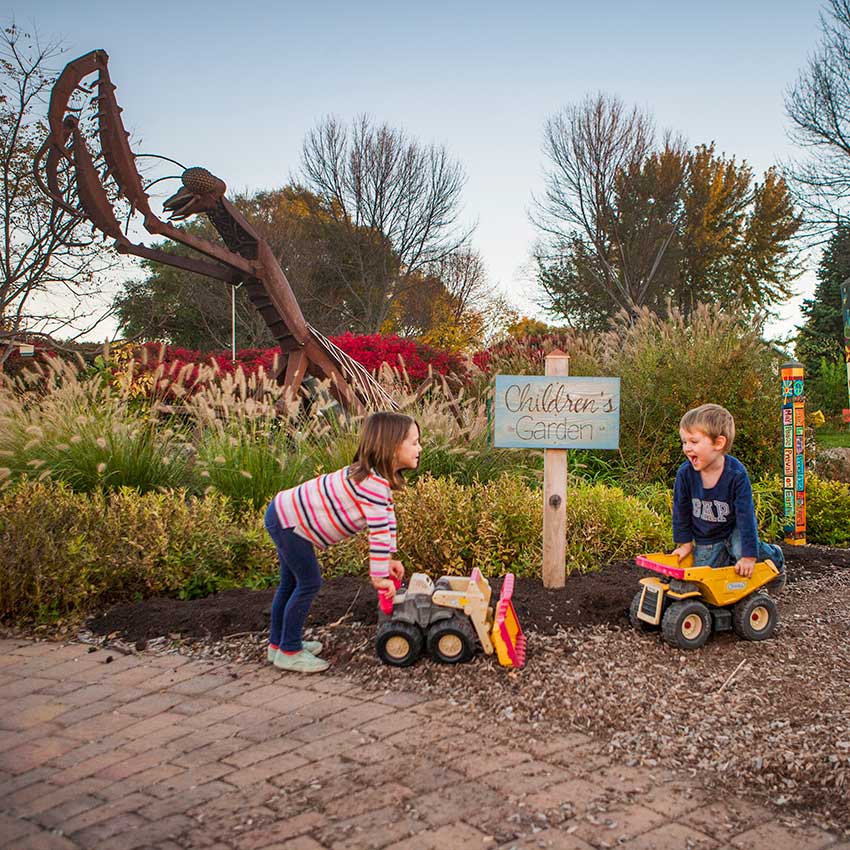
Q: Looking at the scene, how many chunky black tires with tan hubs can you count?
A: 4